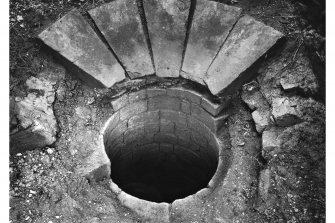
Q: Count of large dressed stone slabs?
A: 5